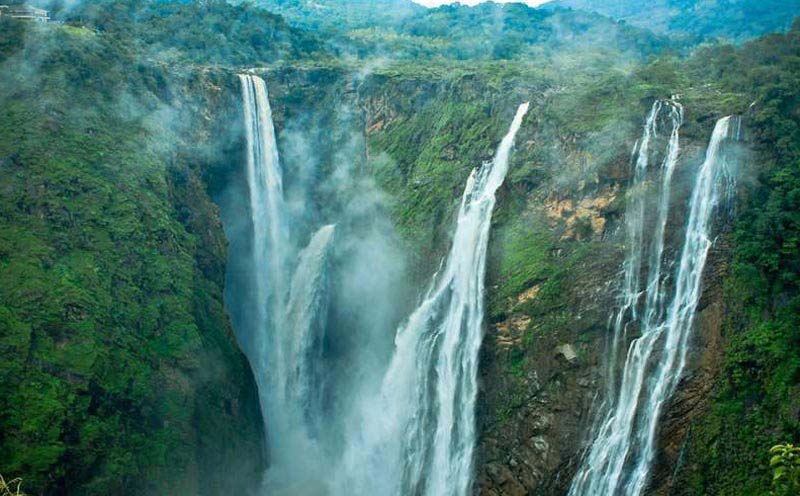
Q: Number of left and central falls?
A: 3